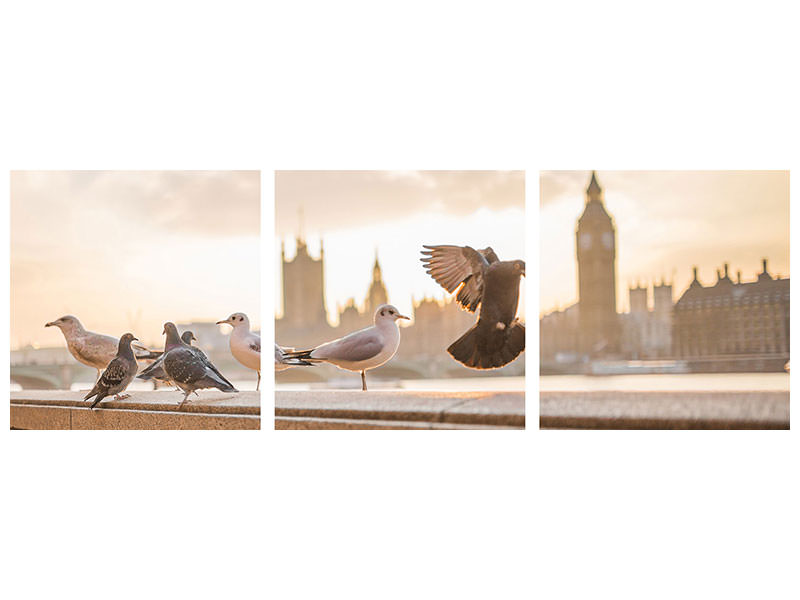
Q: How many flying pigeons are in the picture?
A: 1